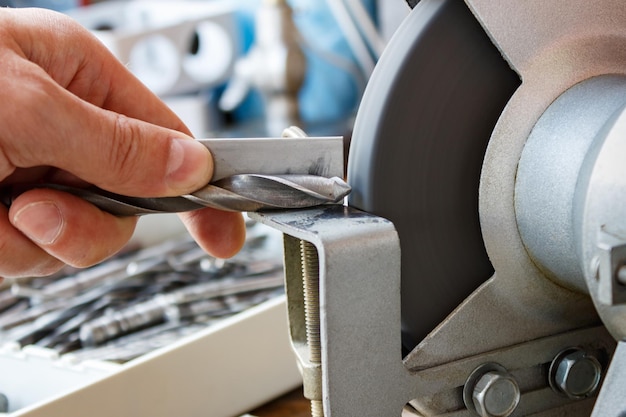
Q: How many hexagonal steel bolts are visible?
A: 2